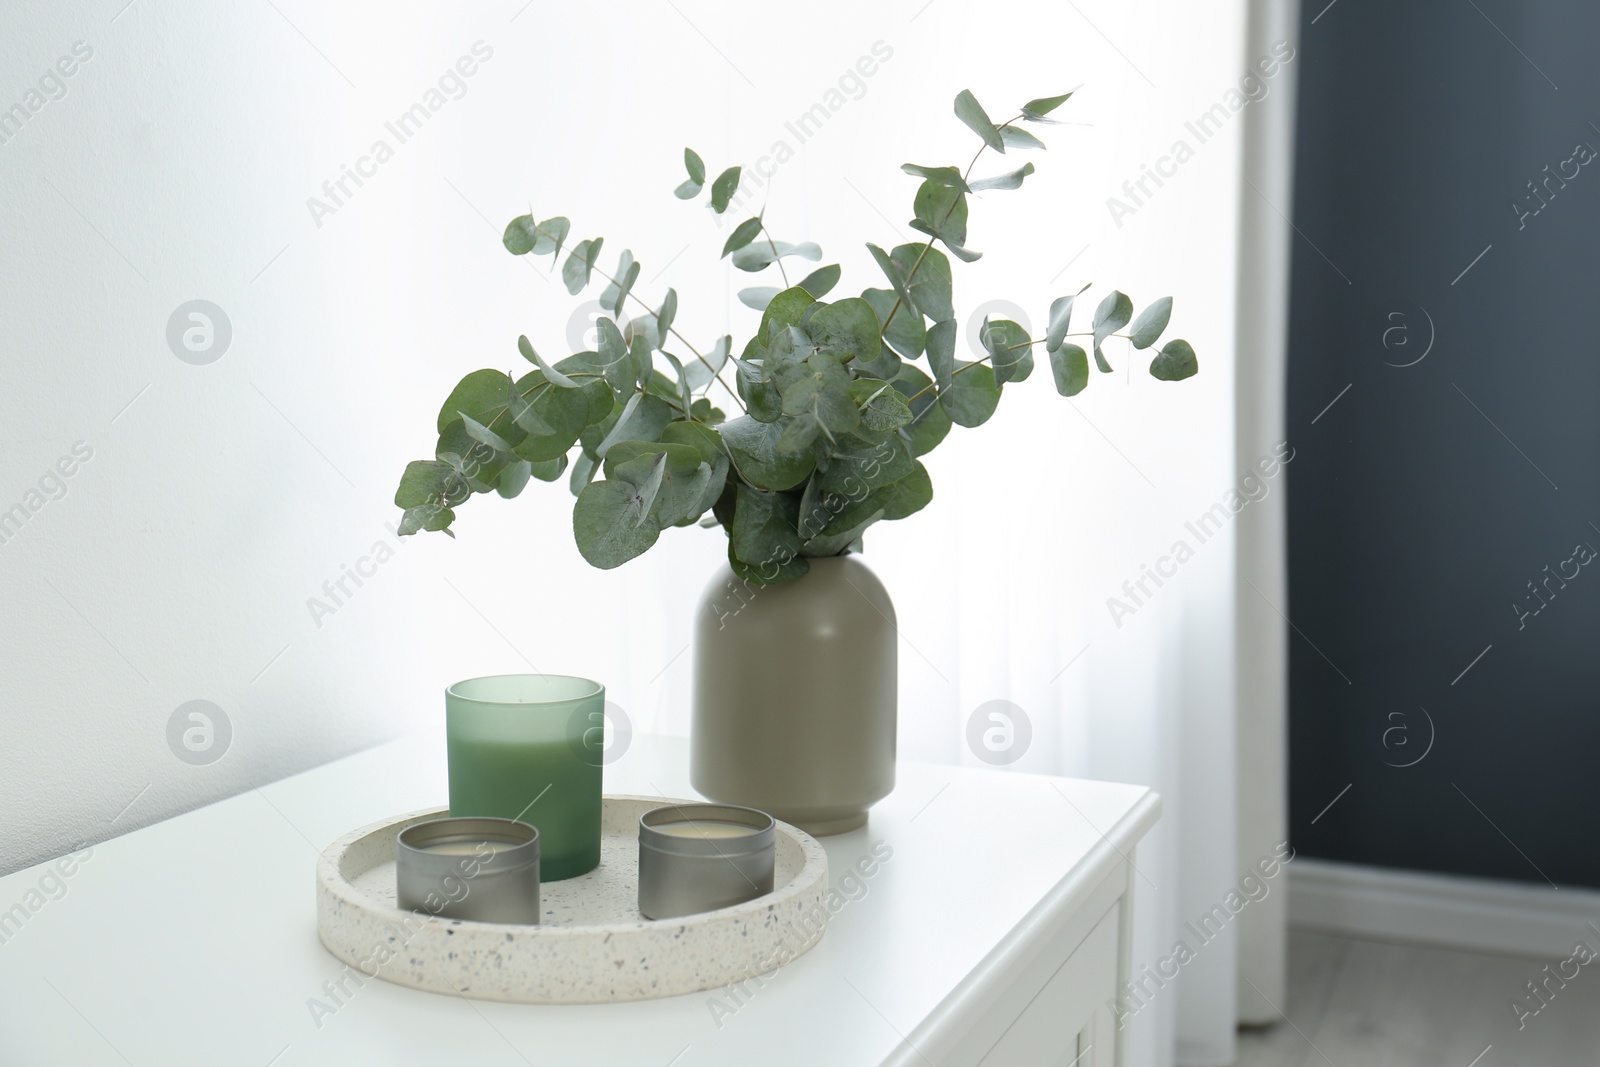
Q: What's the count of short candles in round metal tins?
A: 2